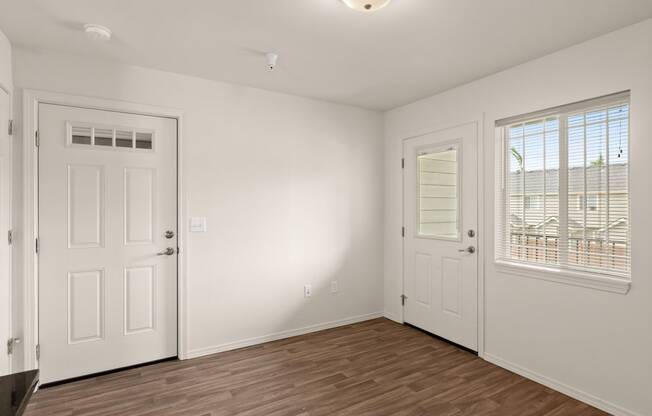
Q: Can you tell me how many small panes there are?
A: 4